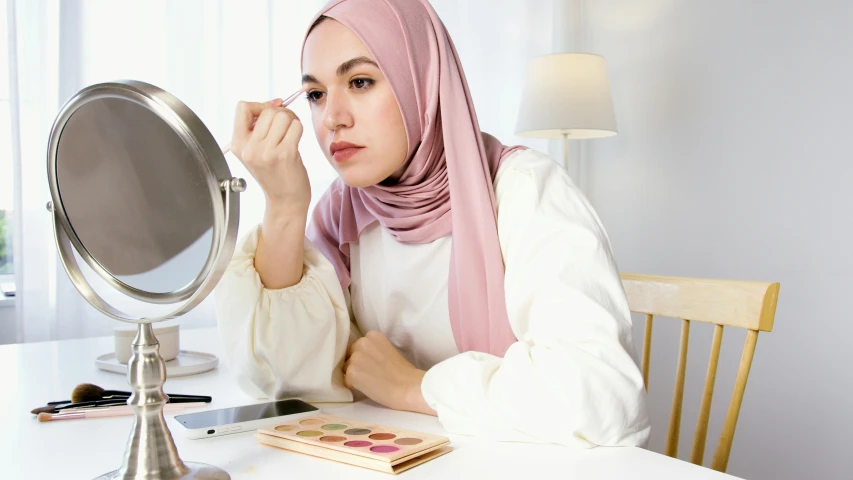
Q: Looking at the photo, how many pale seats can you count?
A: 1